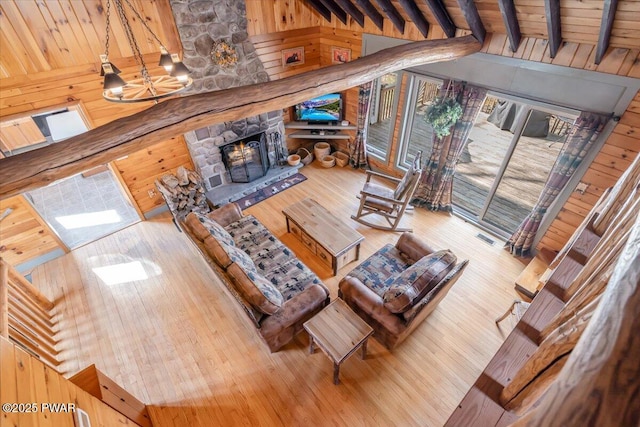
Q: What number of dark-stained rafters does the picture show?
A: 11